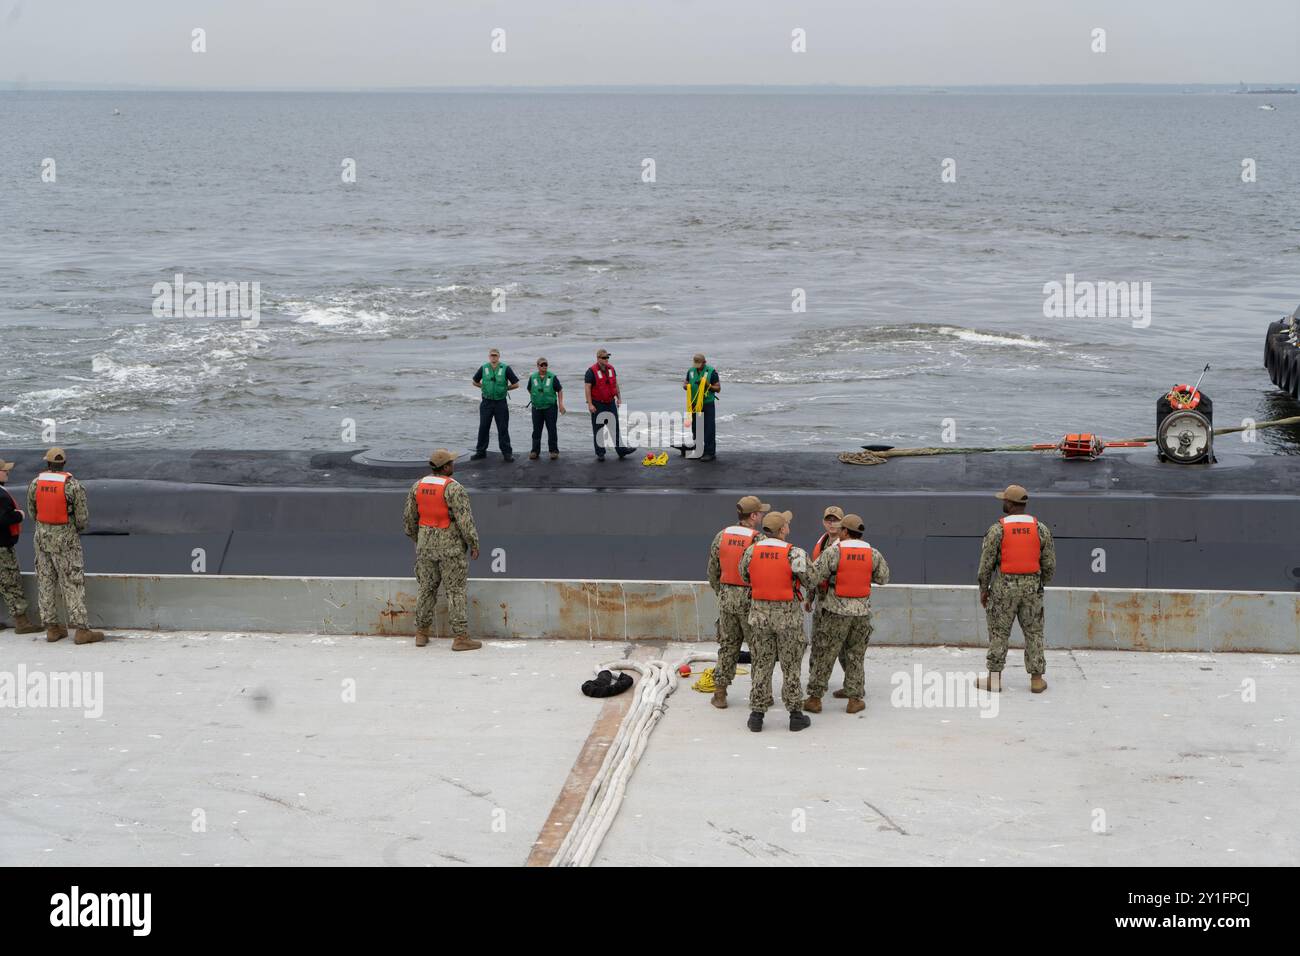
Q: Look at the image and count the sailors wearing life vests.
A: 12